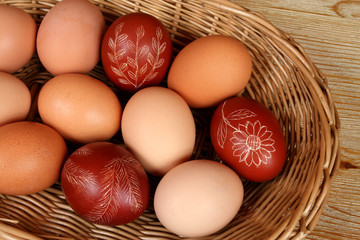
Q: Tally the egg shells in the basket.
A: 11